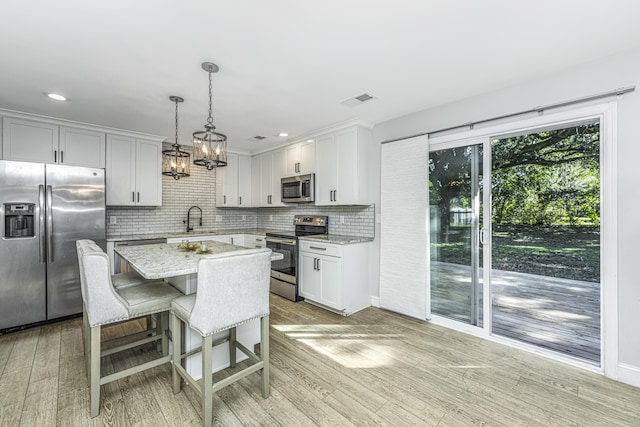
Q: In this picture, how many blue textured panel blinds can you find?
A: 0